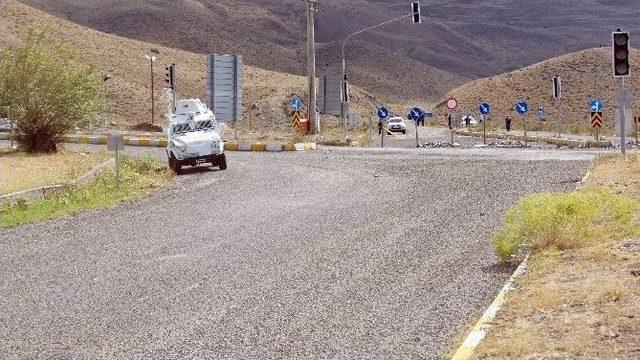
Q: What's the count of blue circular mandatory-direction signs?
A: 6